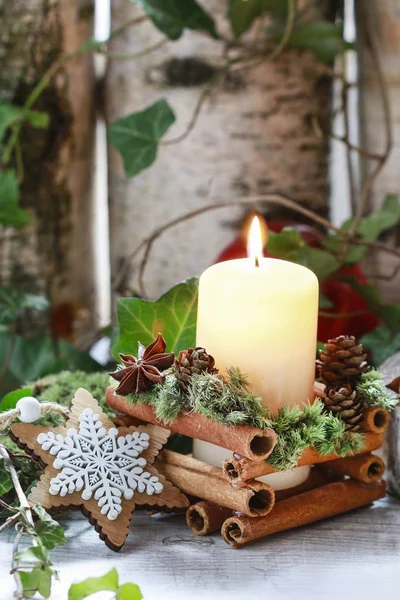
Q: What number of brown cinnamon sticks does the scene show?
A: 7